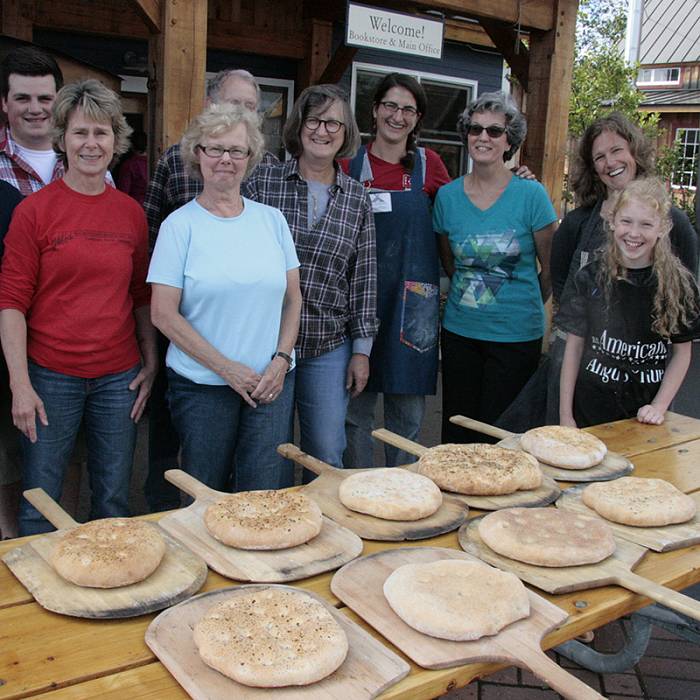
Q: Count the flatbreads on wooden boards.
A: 9